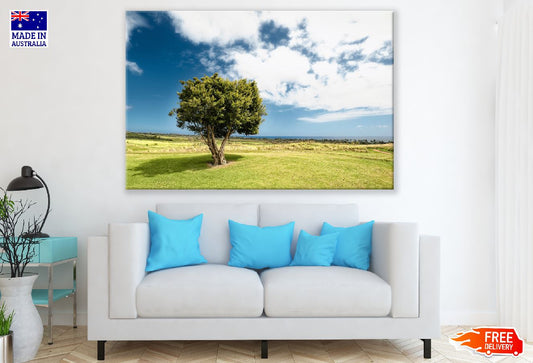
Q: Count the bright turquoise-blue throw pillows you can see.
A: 4